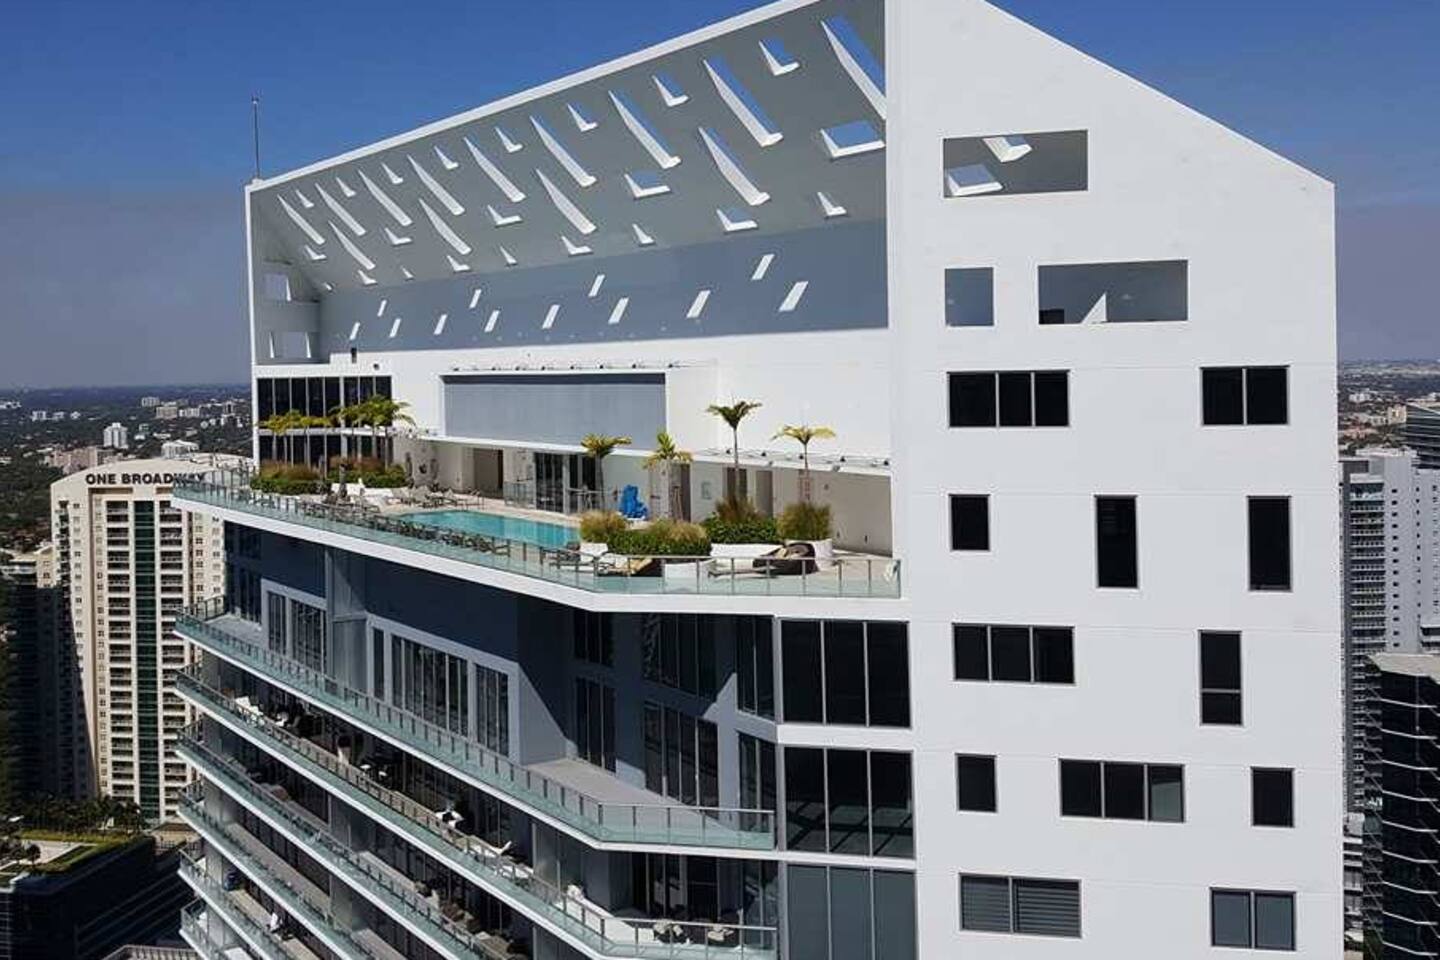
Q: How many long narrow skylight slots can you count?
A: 13